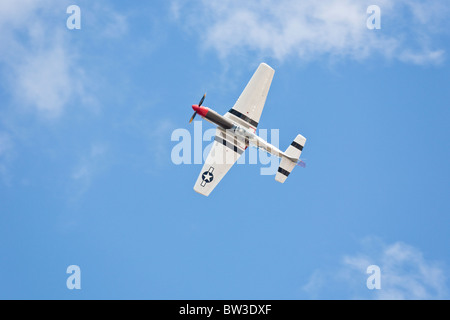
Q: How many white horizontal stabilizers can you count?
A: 2